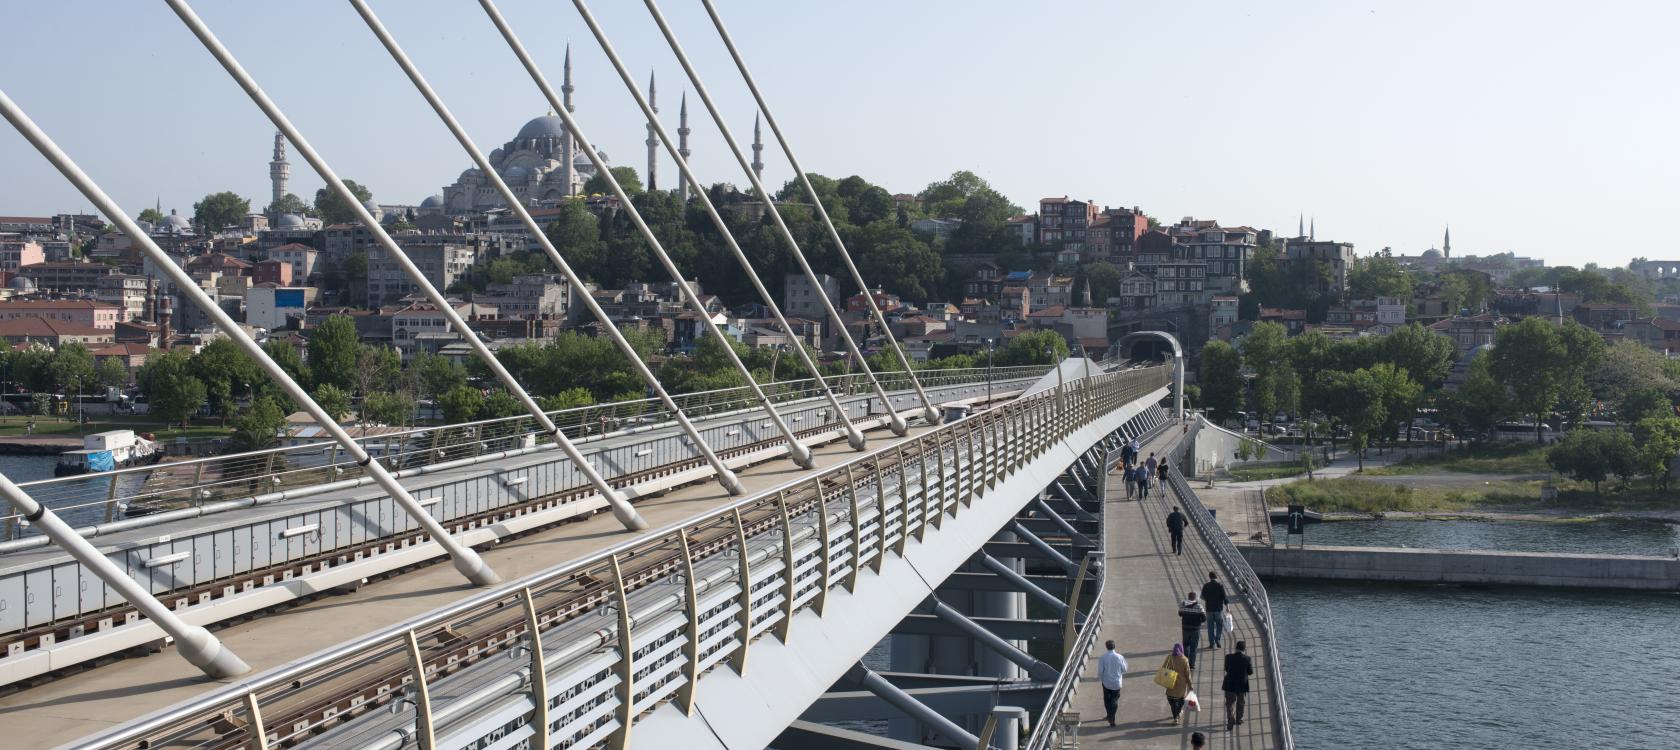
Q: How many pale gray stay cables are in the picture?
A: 8